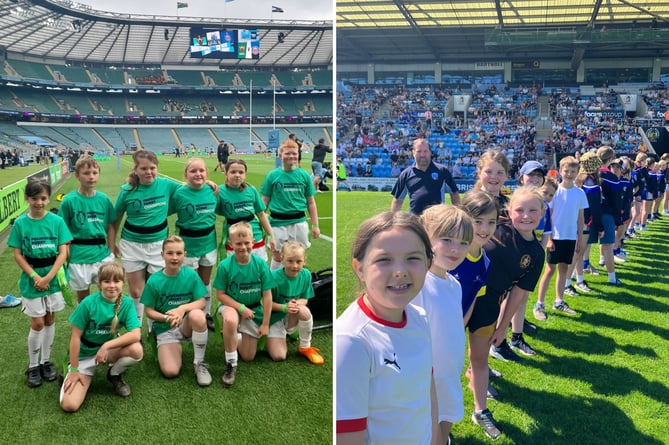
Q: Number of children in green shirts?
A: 10